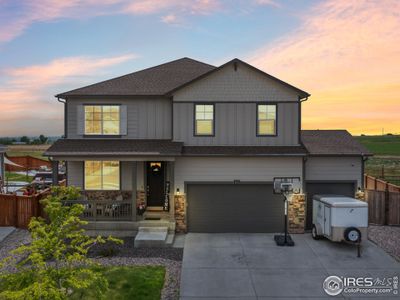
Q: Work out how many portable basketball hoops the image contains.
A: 1